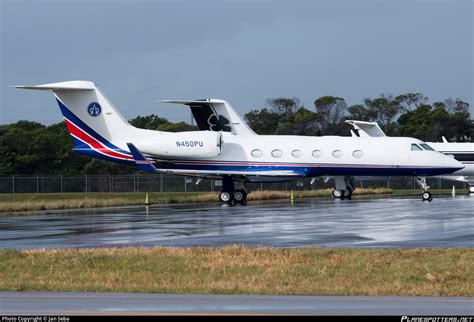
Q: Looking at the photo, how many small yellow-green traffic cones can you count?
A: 3